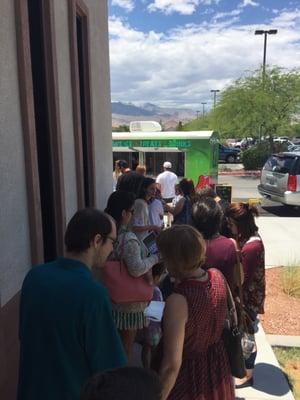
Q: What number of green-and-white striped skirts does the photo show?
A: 1